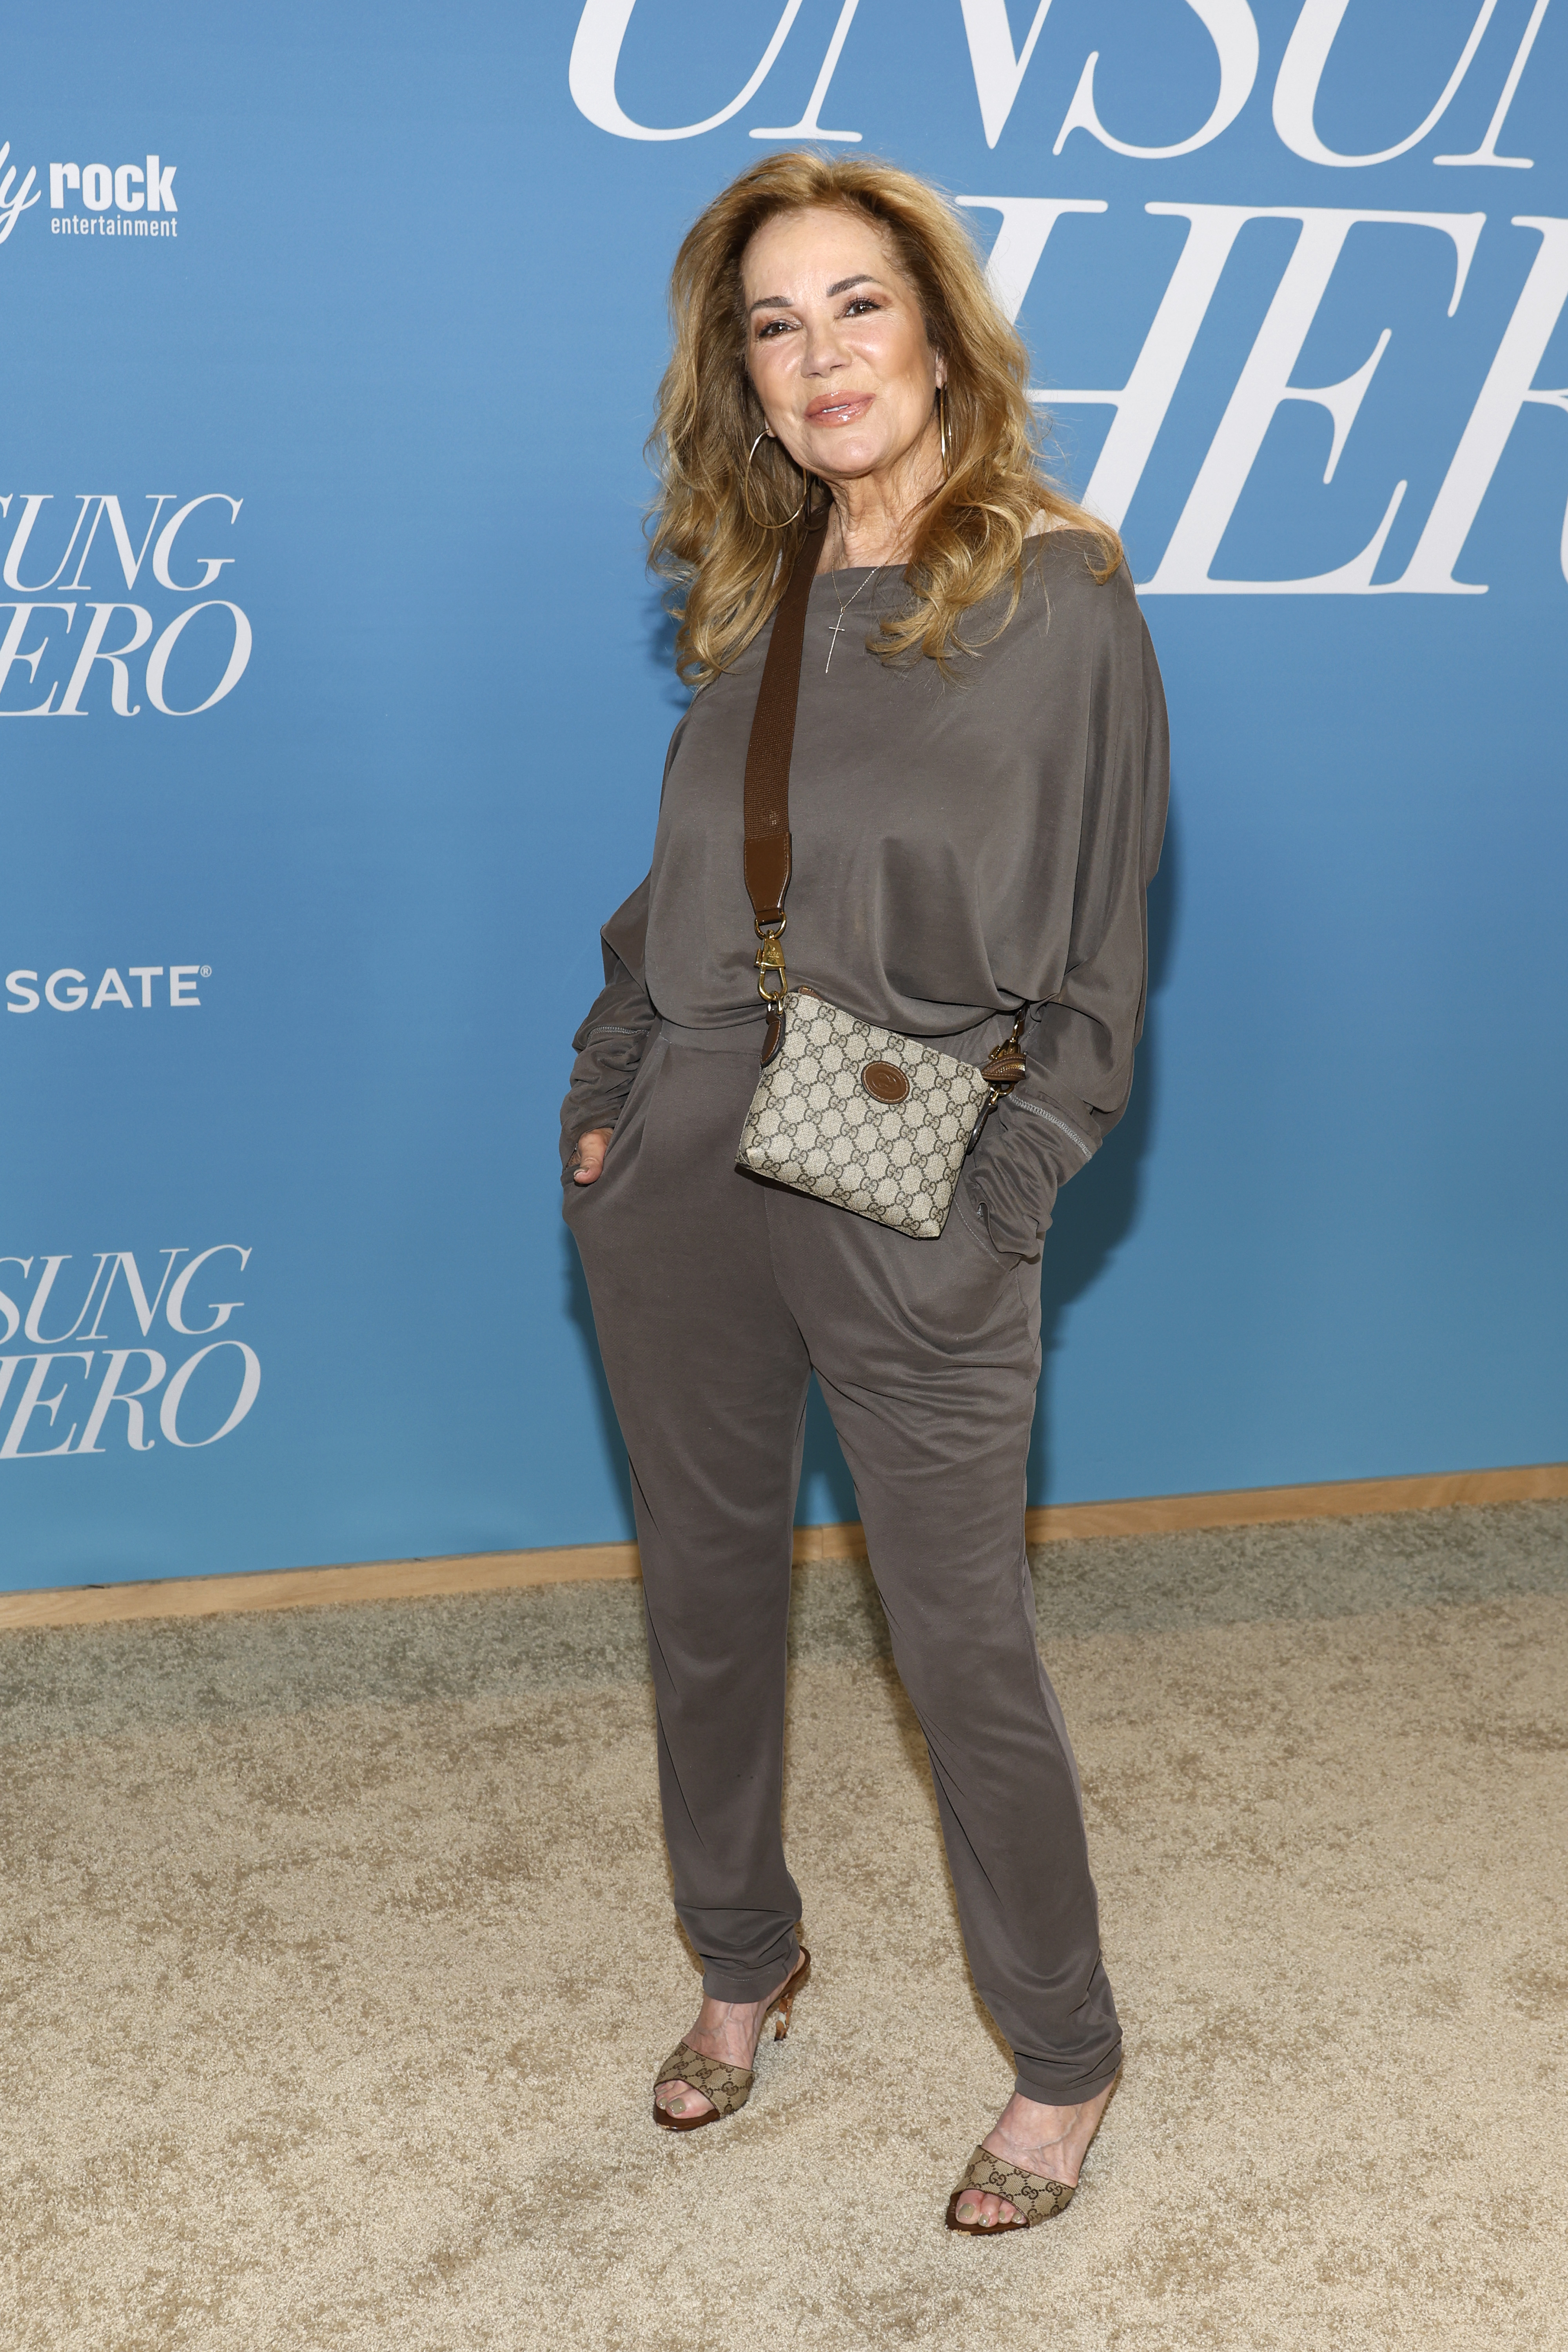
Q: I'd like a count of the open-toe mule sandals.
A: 2